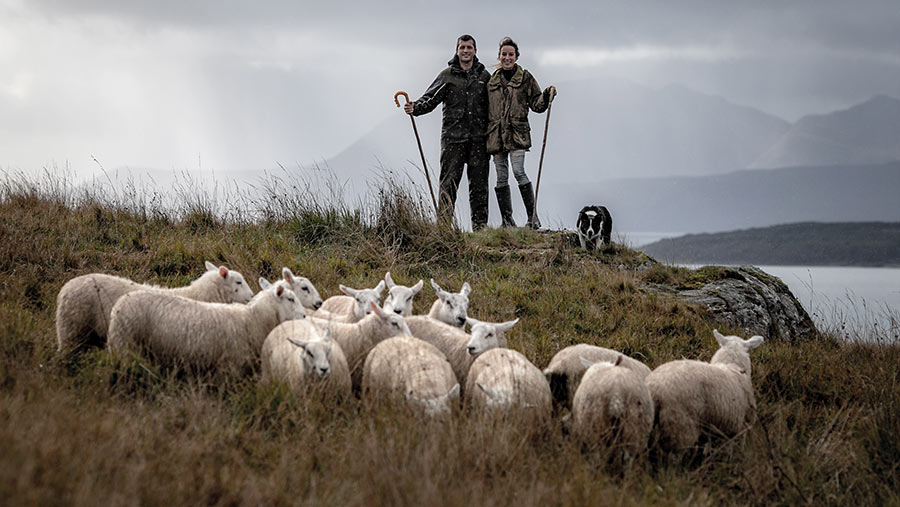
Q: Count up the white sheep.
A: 14